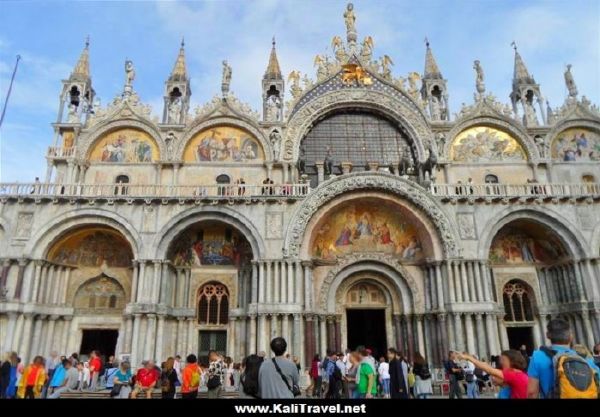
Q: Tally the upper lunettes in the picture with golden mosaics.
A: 4